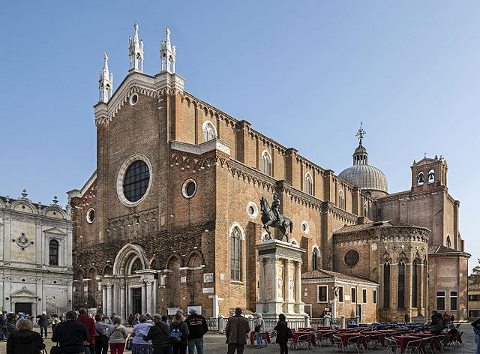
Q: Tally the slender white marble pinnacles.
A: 3